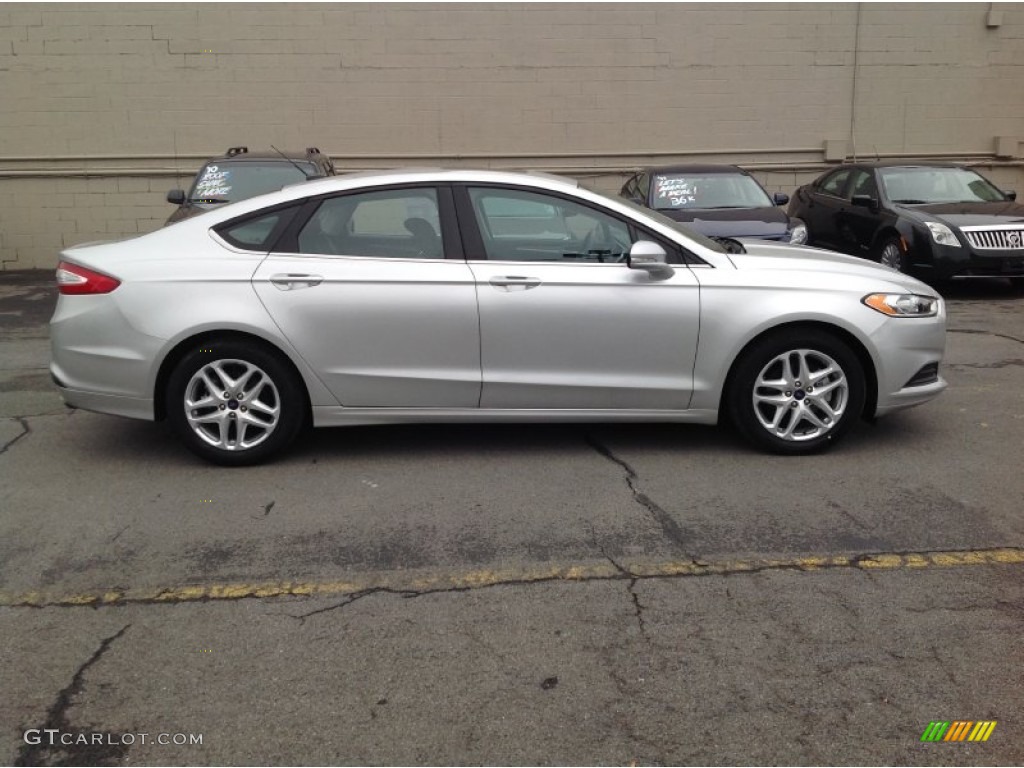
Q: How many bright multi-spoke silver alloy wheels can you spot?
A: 2